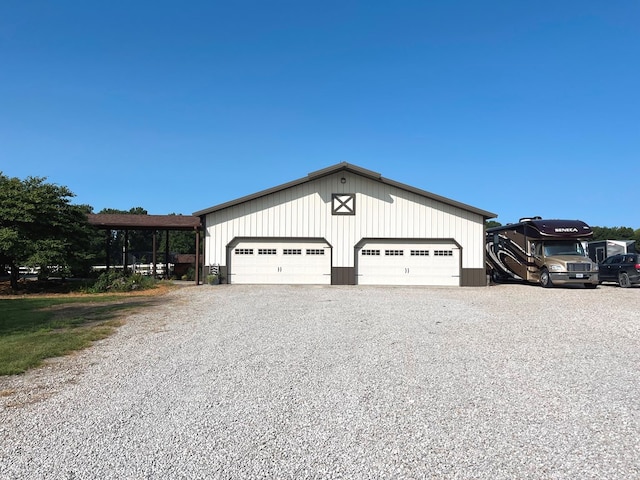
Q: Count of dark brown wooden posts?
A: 5